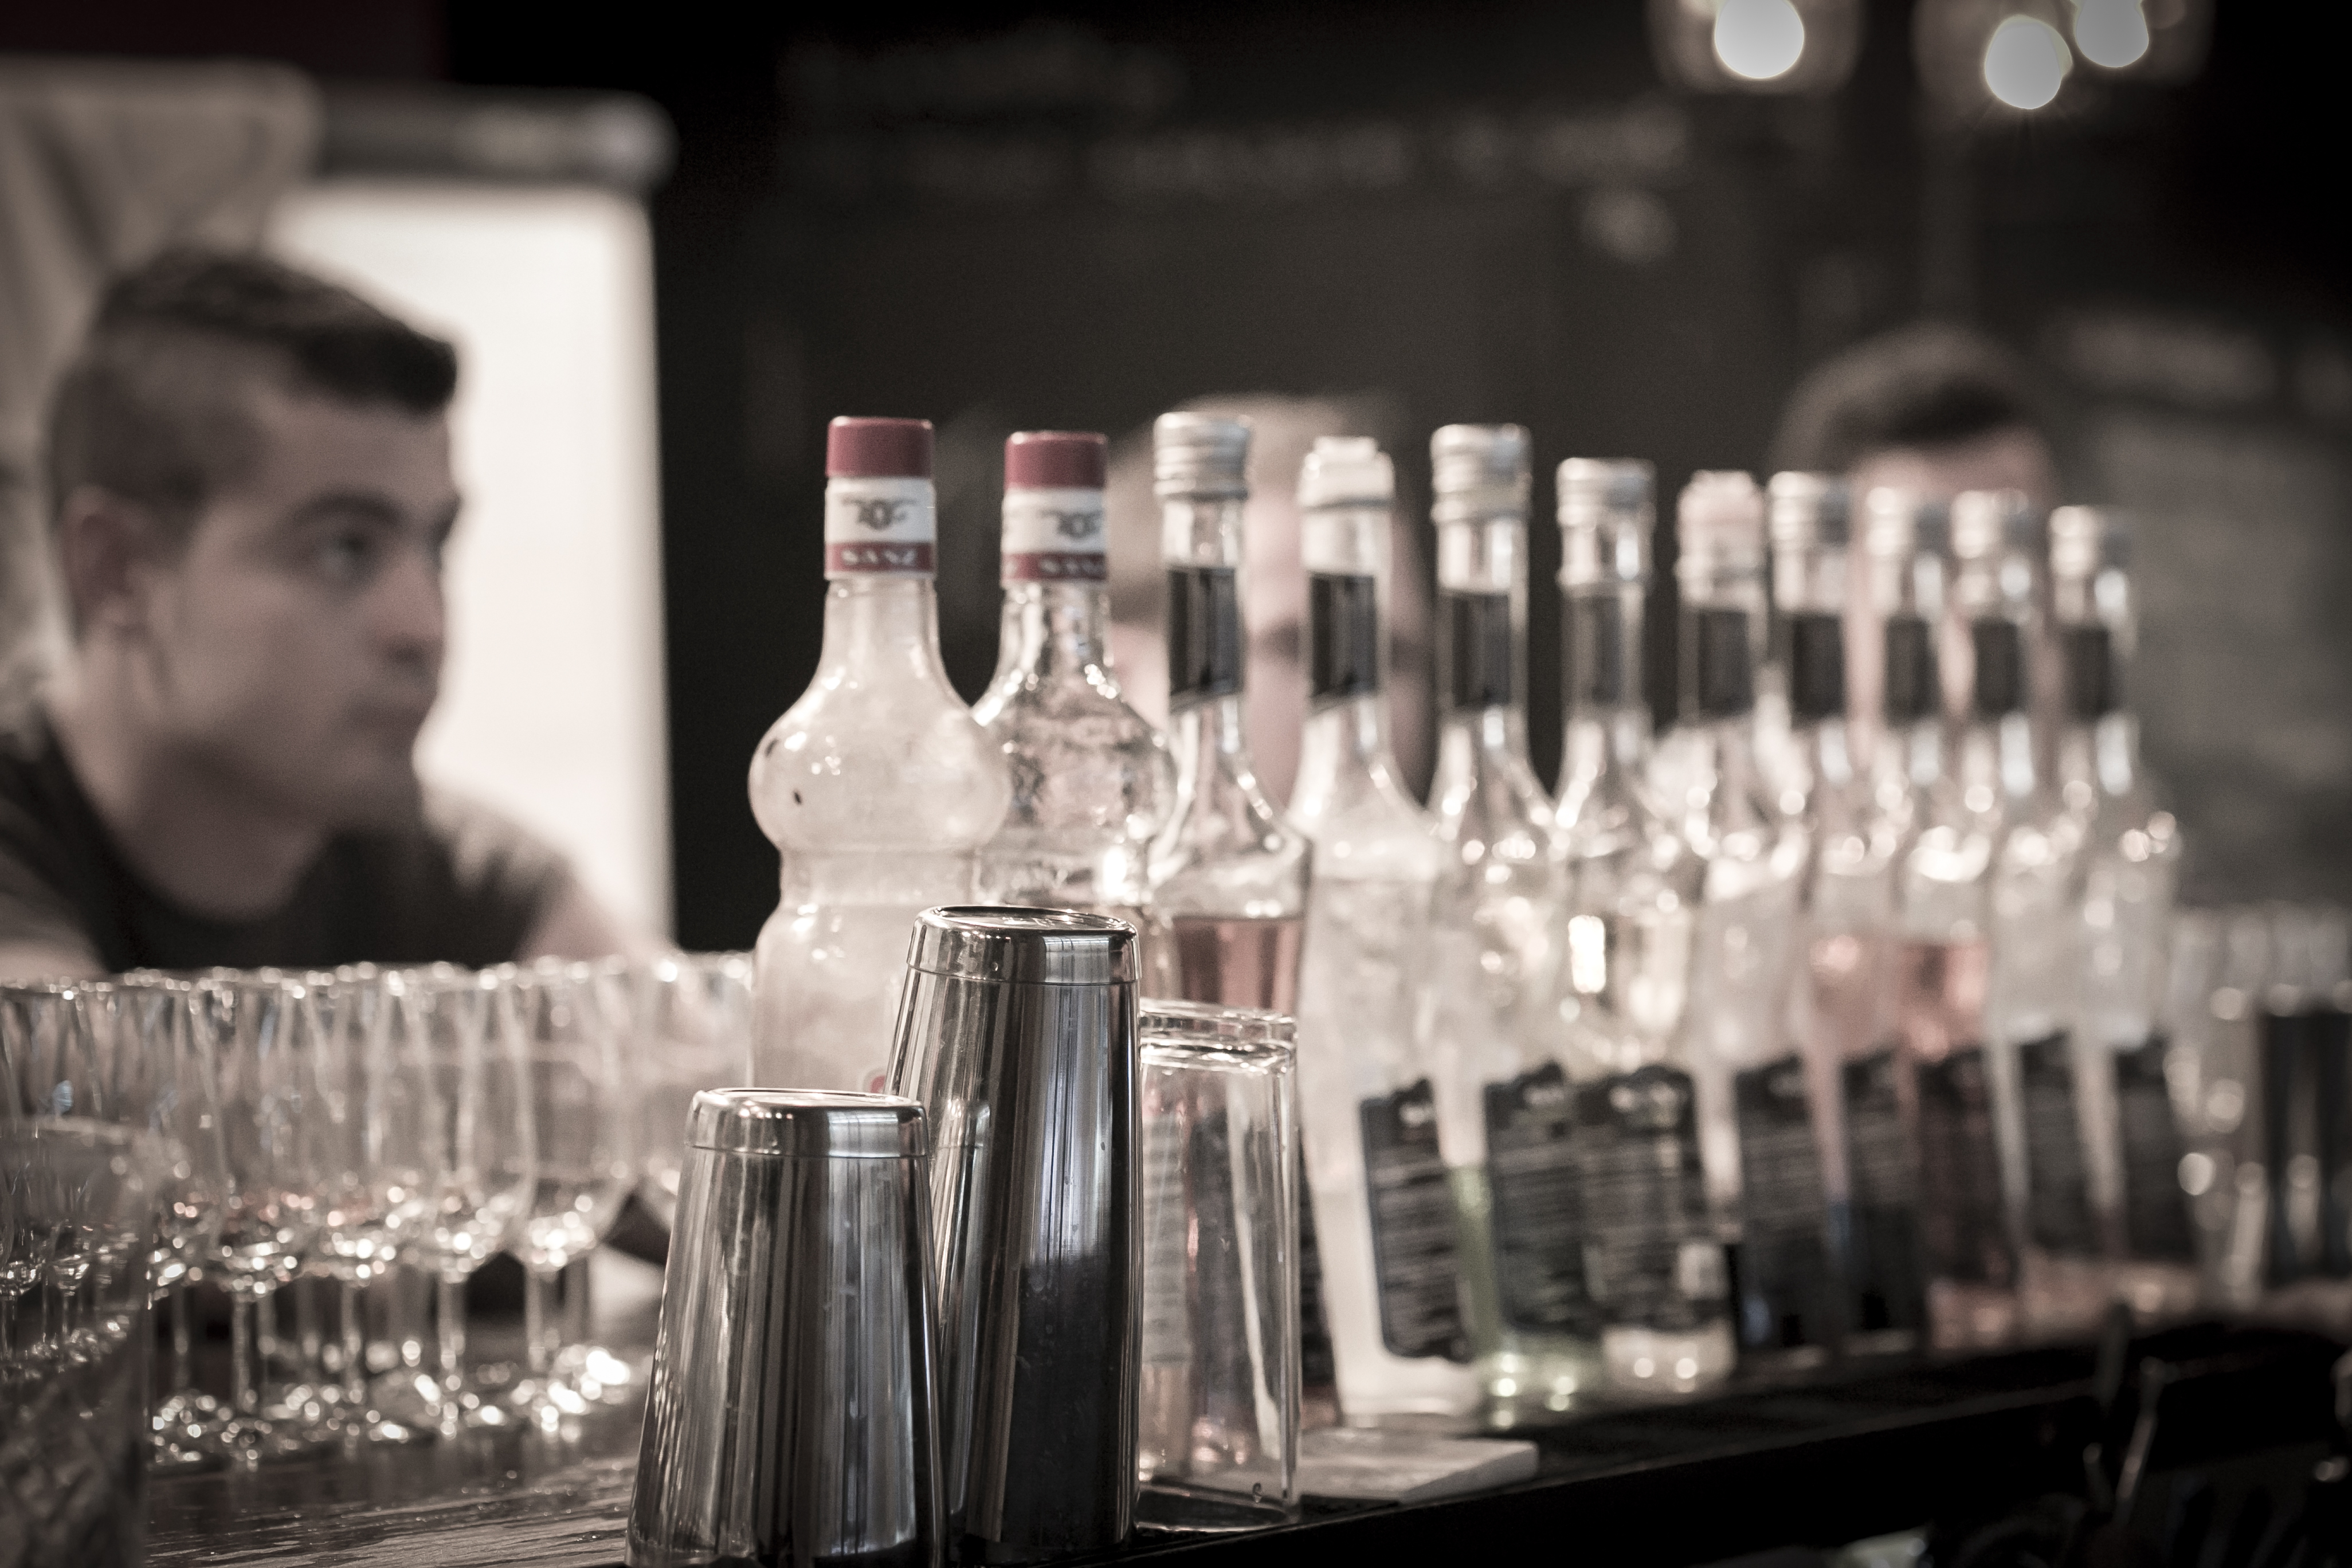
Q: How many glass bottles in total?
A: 11